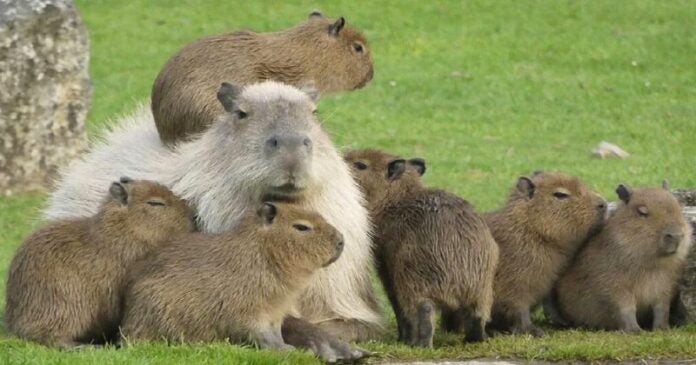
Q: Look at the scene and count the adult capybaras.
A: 1